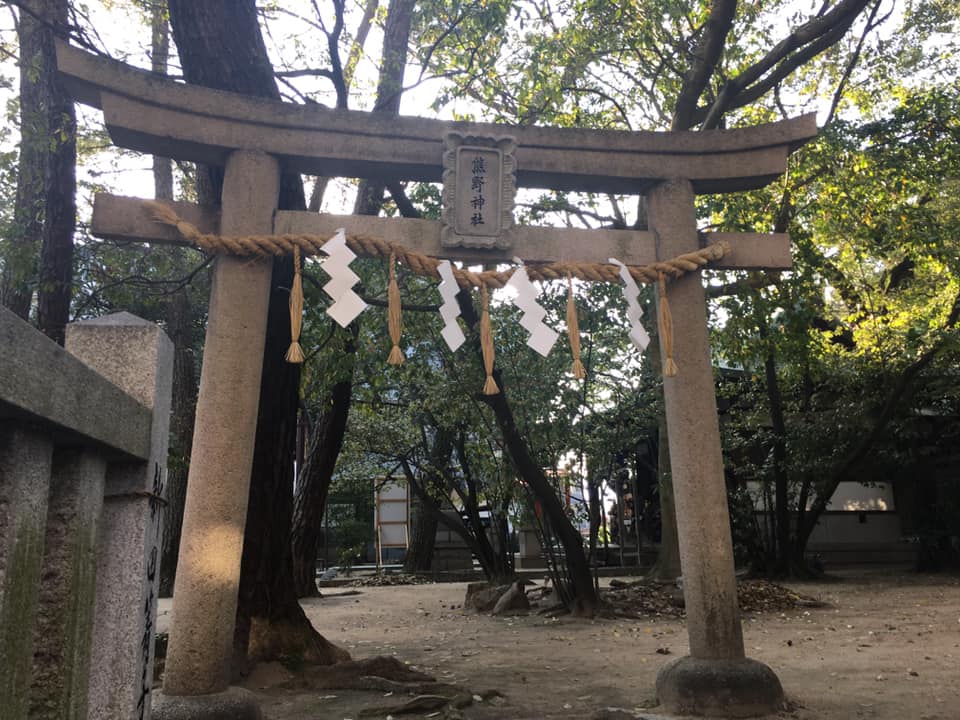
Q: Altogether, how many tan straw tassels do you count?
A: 5